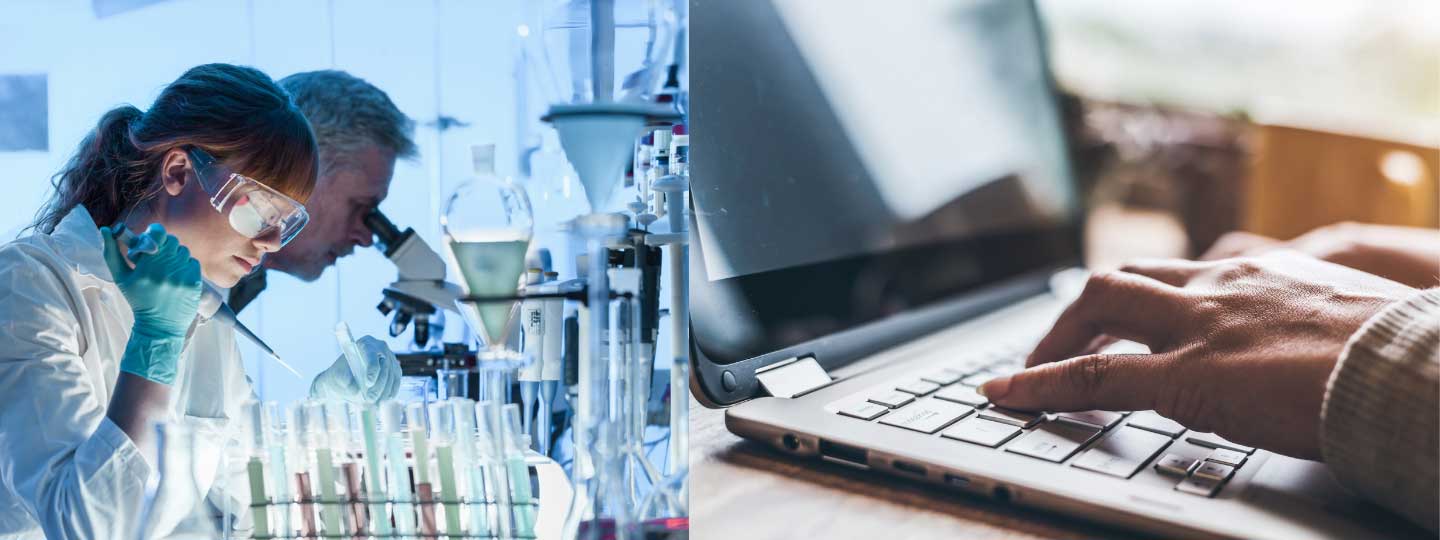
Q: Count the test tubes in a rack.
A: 12